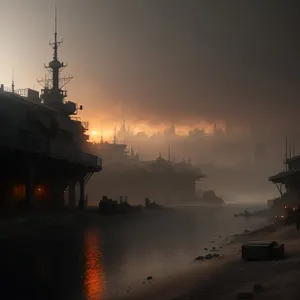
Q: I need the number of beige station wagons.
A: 0